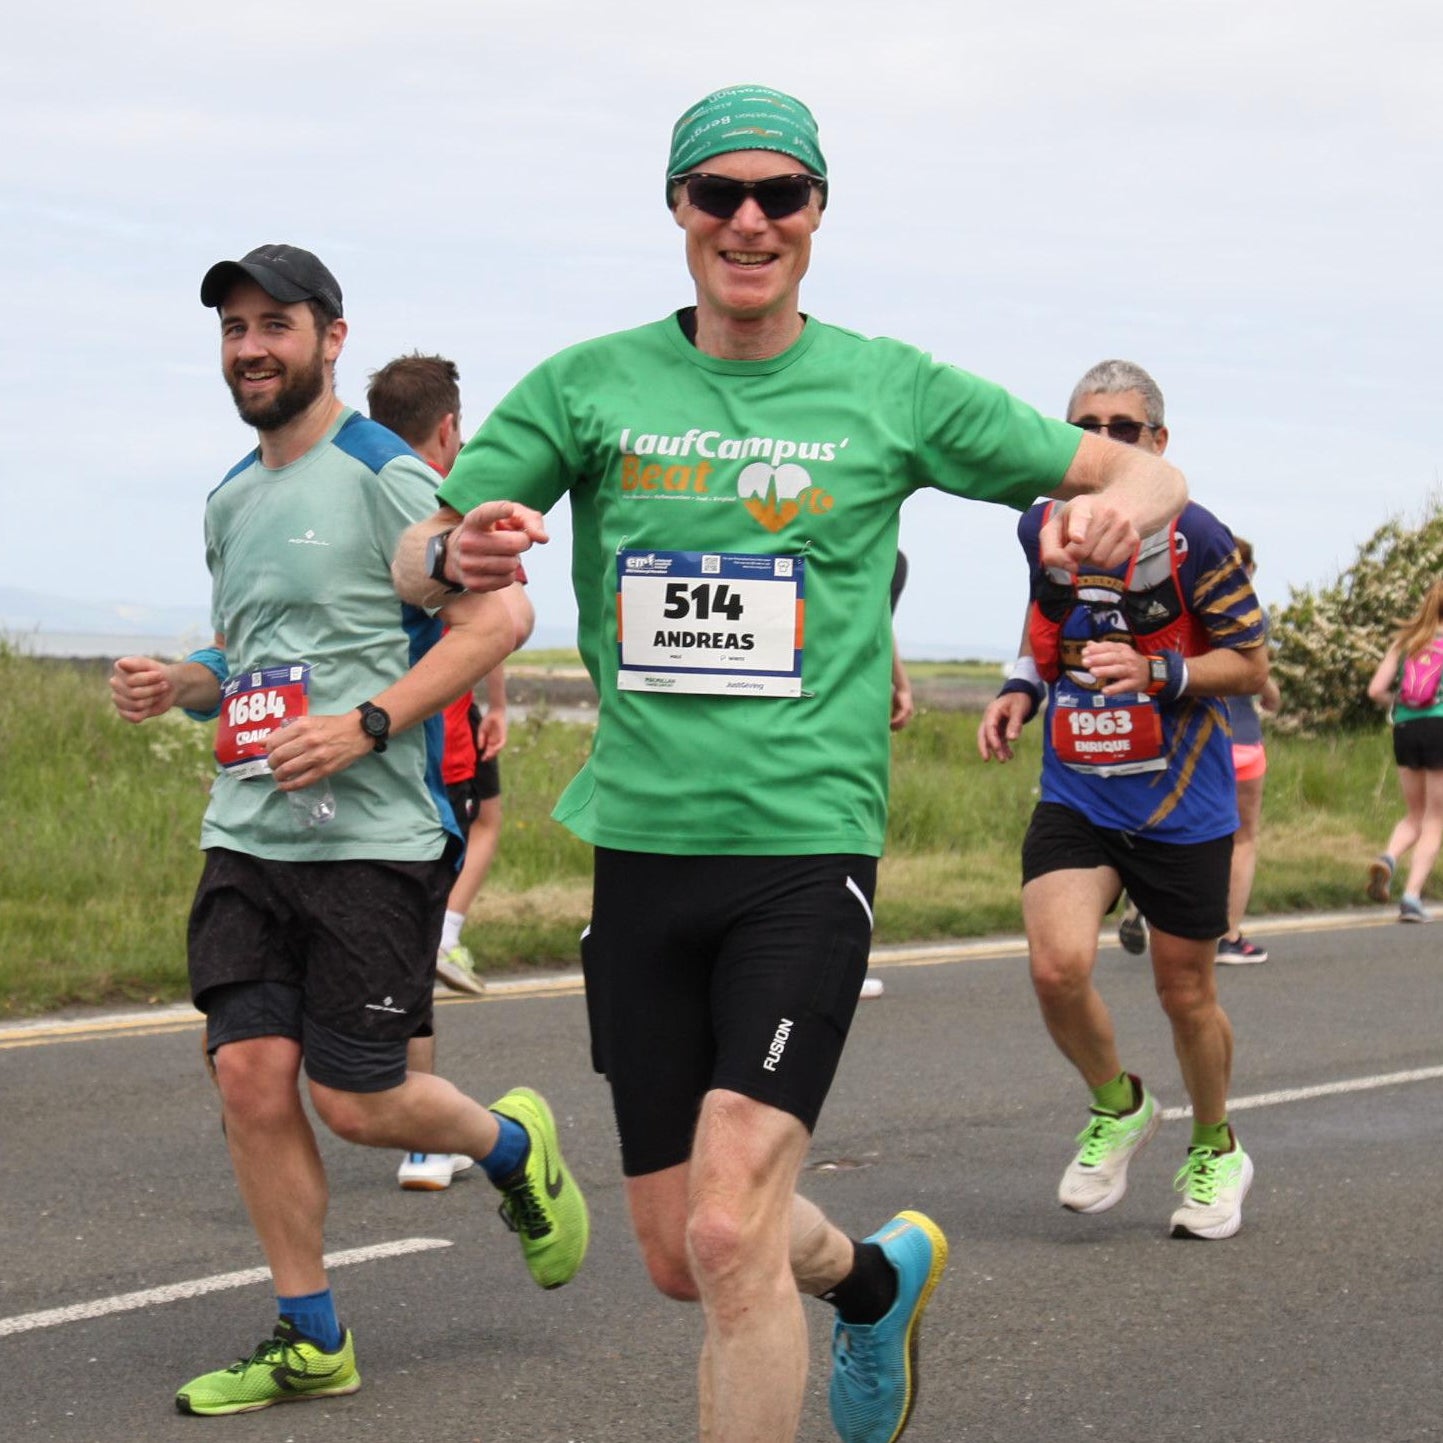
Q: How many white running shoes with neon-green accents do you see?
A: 2